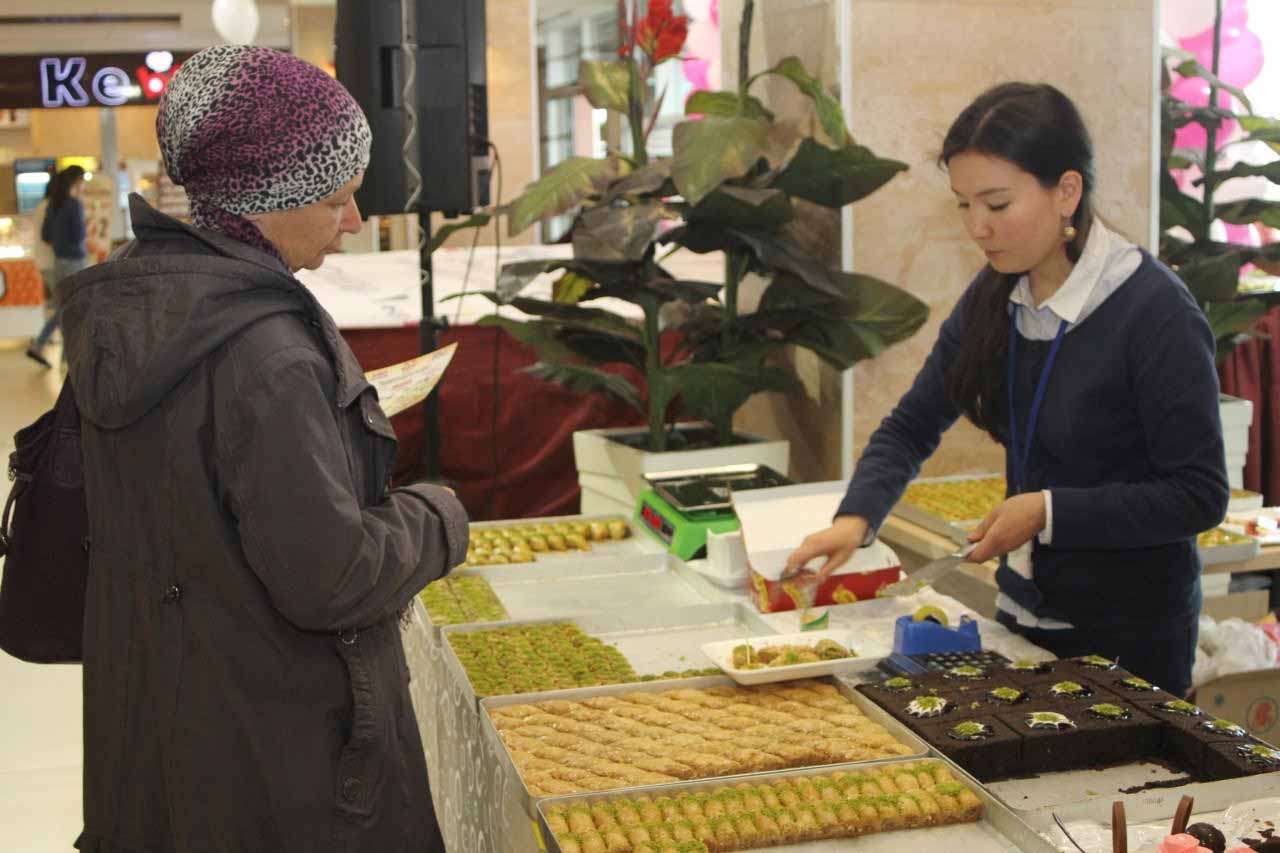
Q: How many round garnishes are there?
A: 14